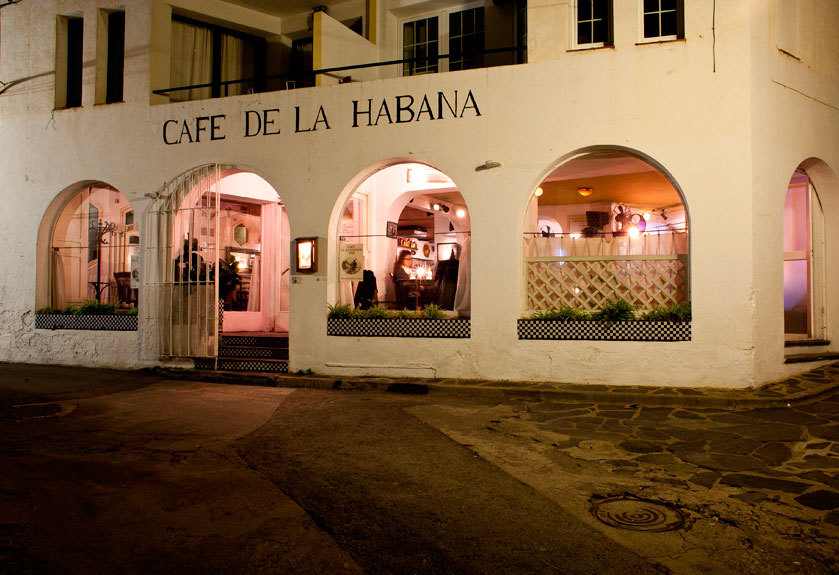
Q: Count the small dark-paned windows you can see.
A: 4